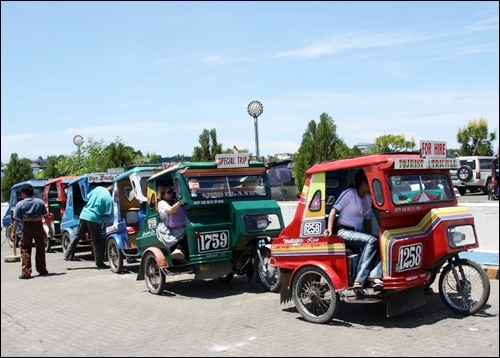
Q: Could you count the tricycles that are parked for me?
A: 6